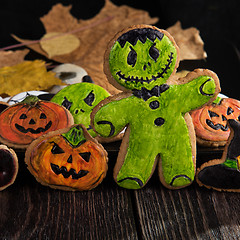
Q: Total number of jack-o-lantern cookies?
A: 3